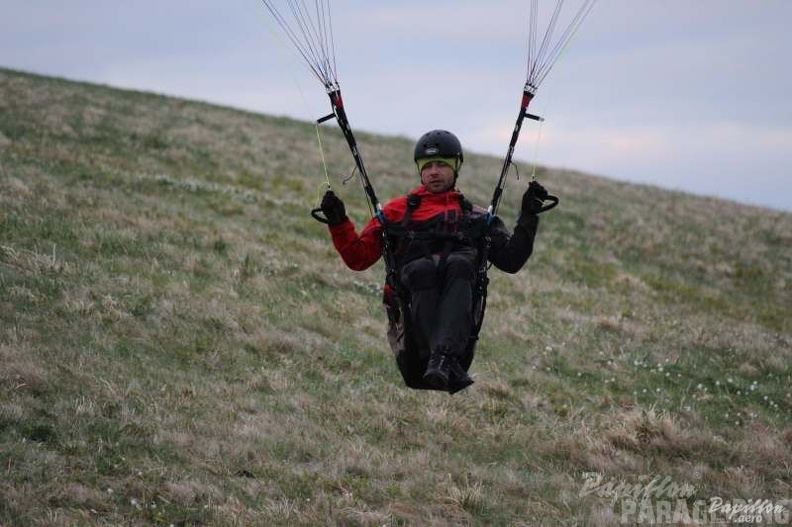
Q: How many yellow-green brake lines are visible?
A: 2